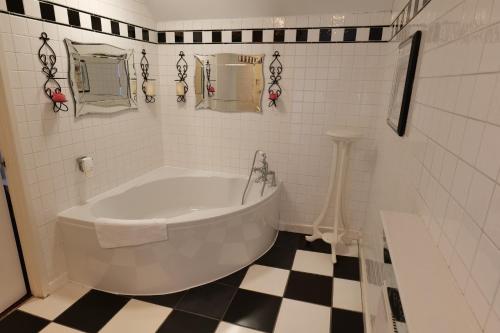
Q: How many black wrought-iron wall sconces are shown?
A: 4